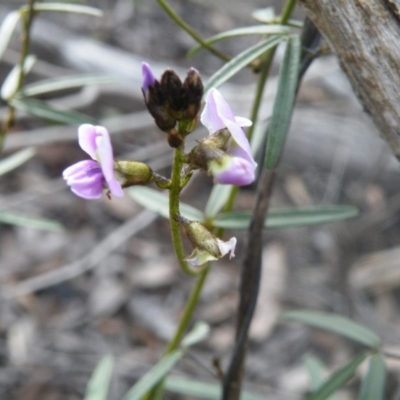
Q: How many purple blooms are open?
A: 2